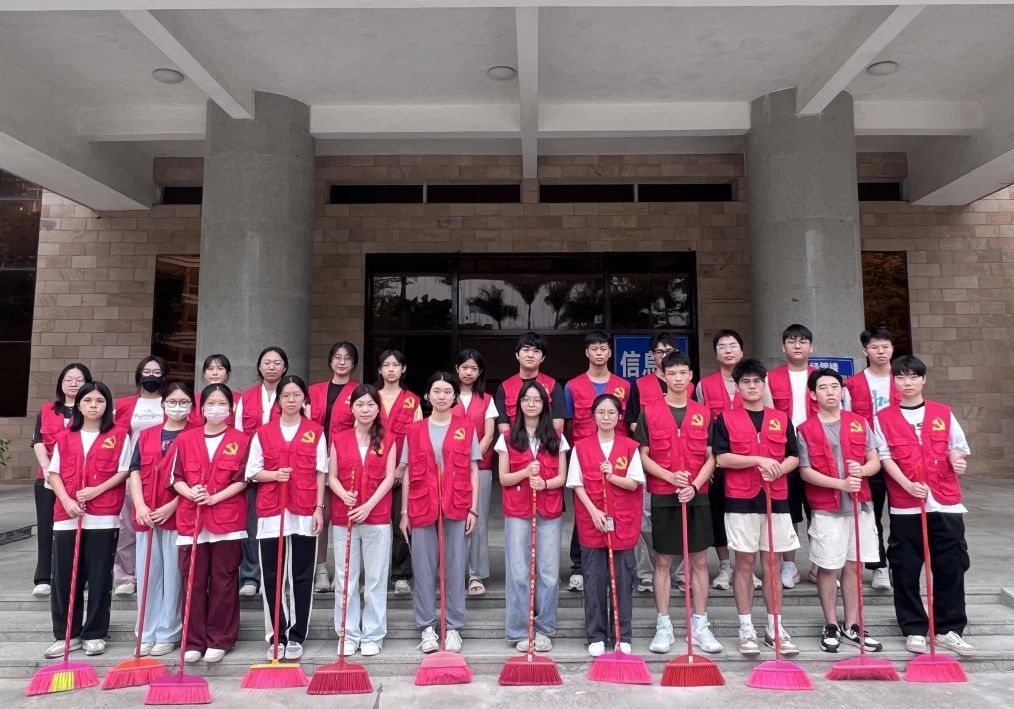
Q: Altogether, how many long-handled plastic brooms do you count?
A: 12